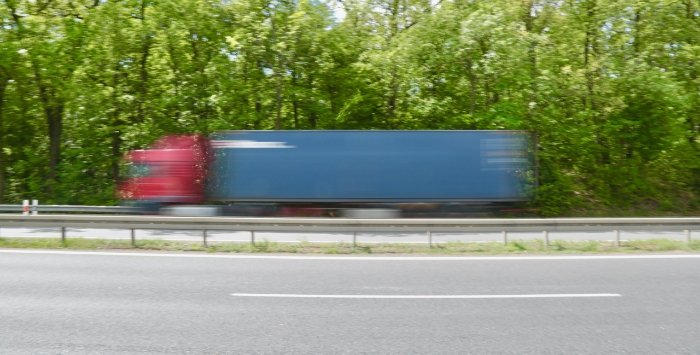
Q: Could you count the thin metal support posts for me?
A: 10